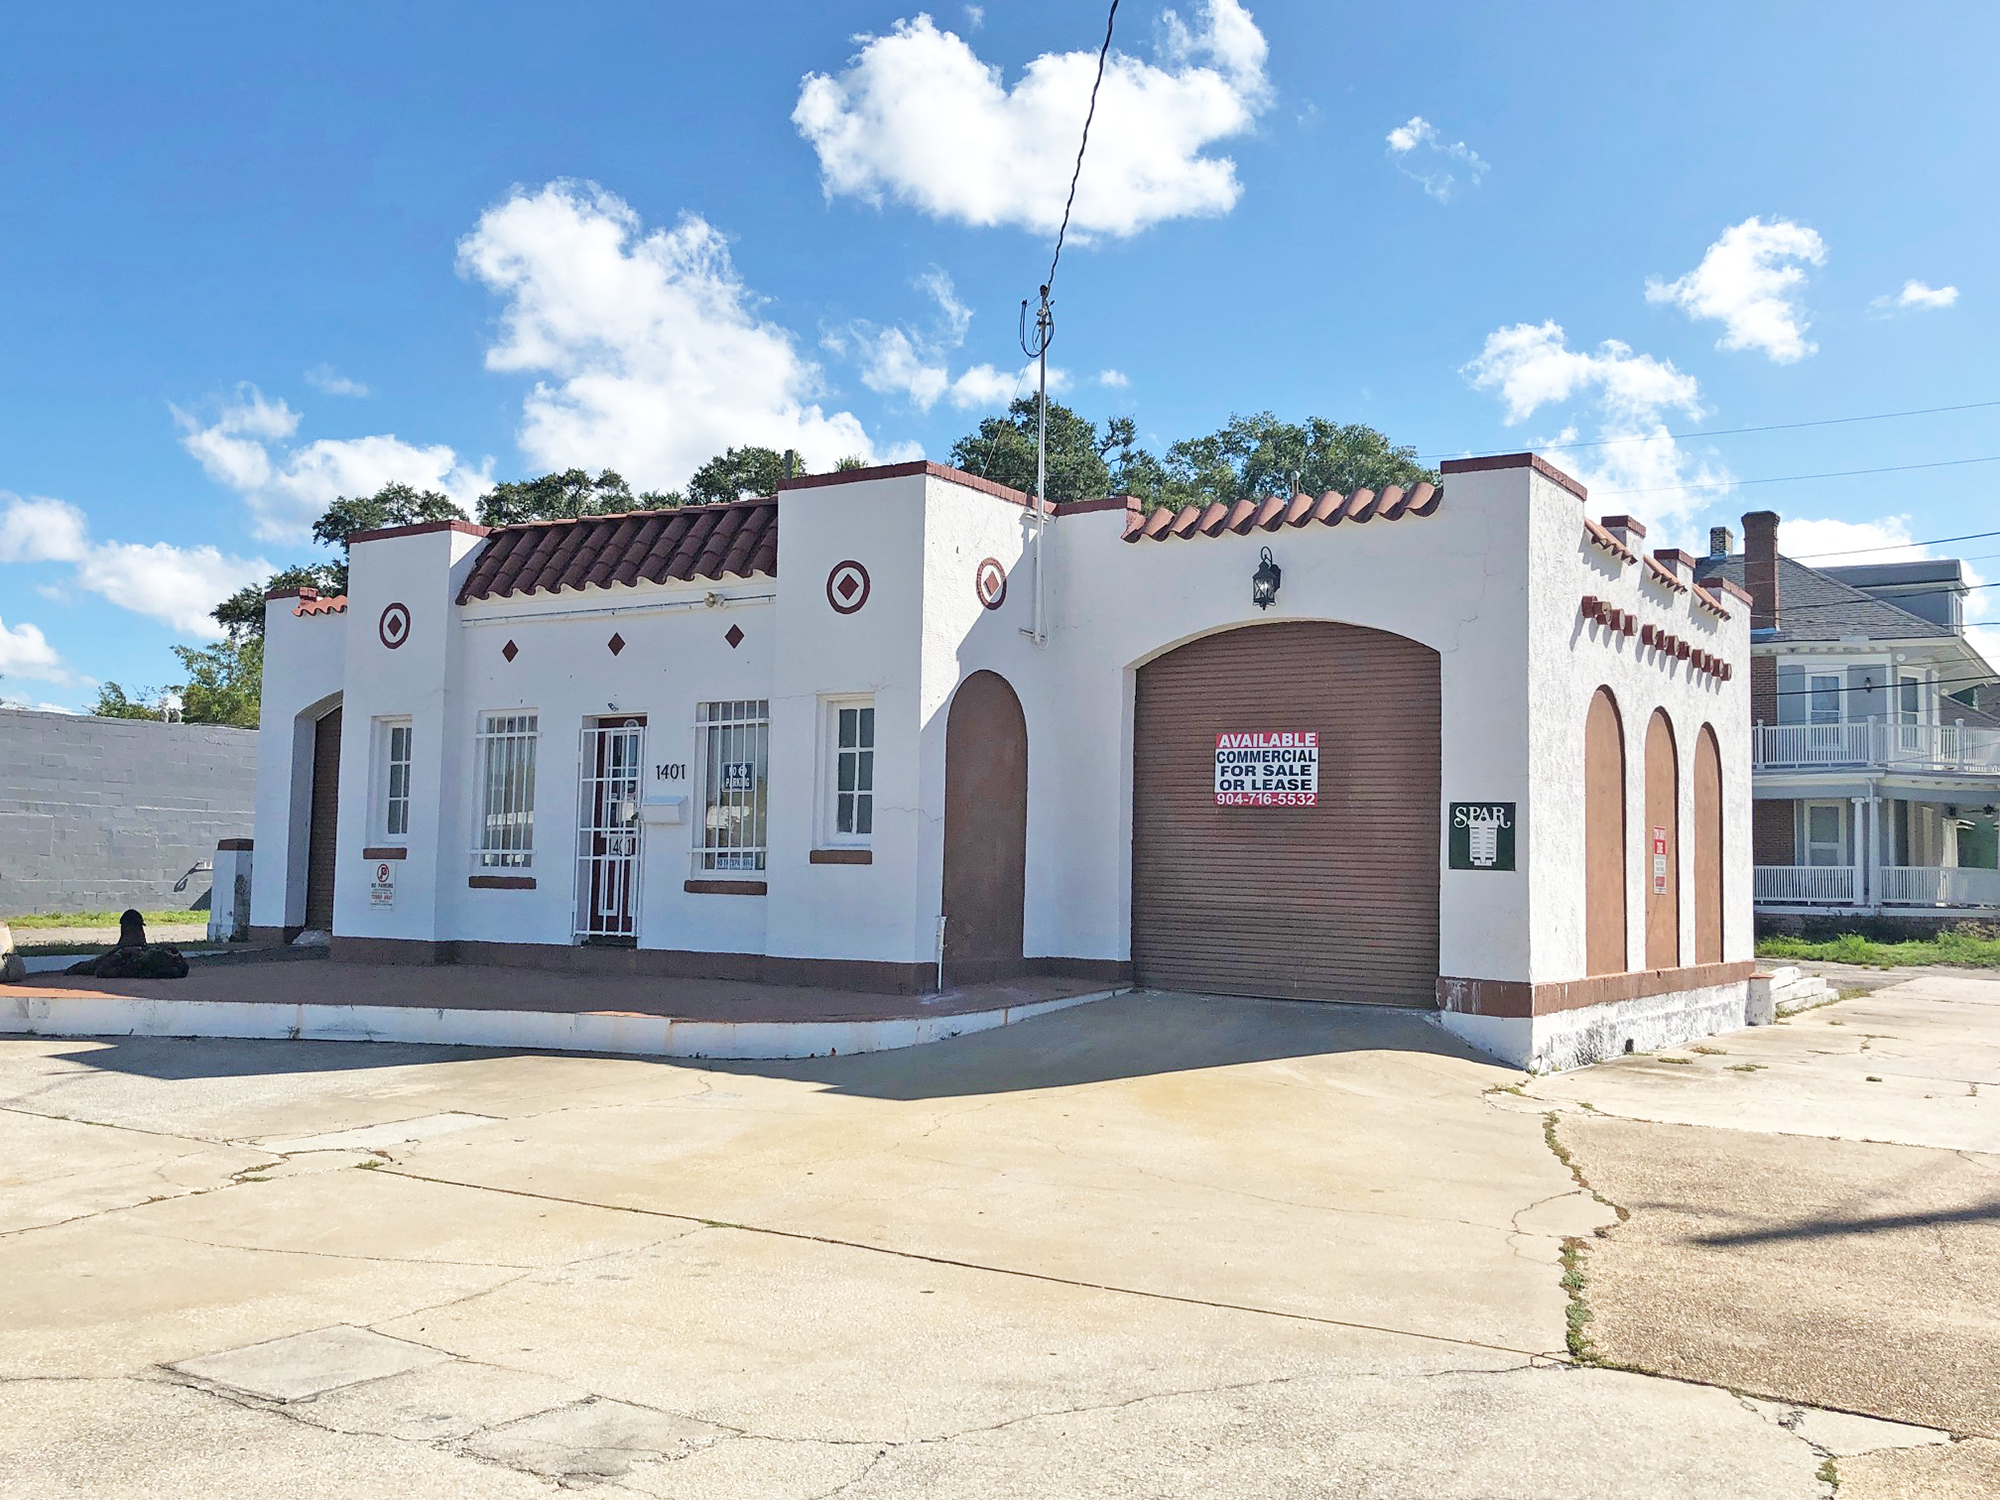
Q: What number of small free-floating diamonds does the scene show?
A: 3